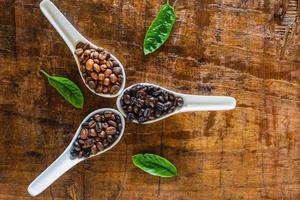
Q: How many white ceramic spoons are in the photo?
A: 3